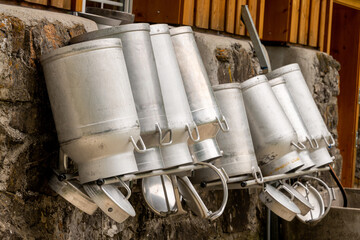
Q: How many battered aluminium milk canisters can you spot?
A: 8